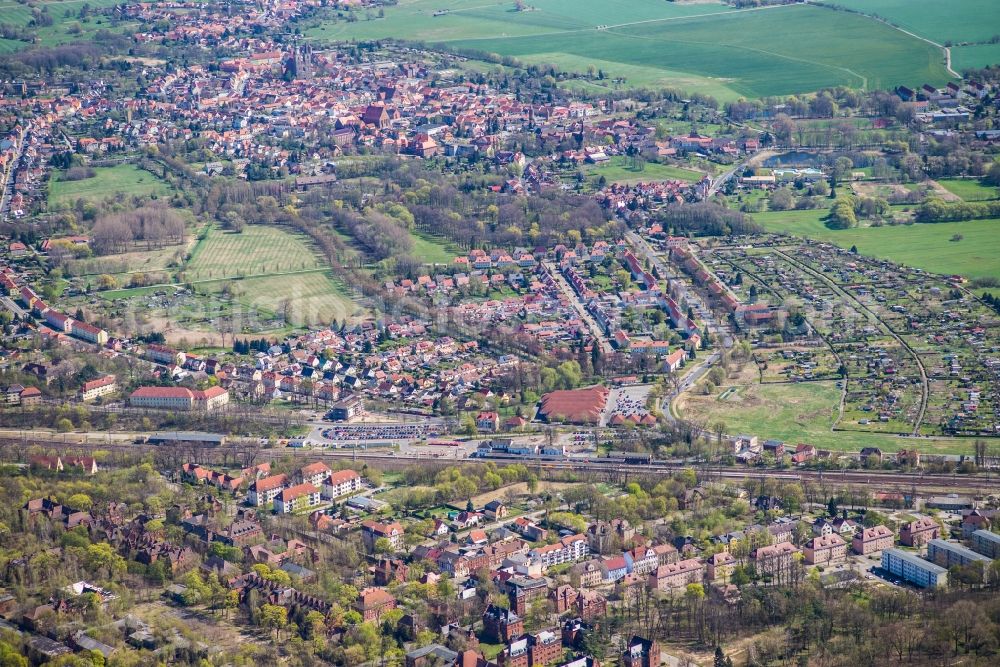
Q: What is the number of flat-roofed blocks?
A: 3